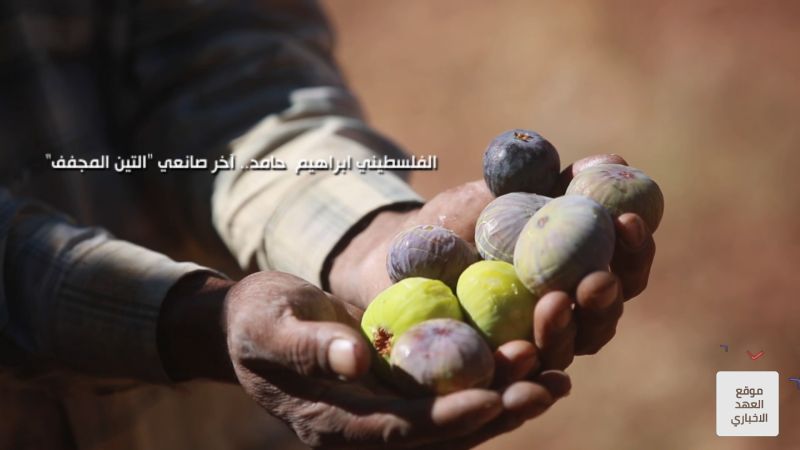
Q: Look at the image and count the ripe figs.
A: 6